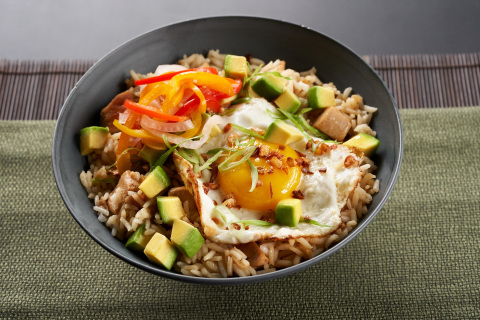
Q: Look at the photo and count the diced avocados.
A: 13